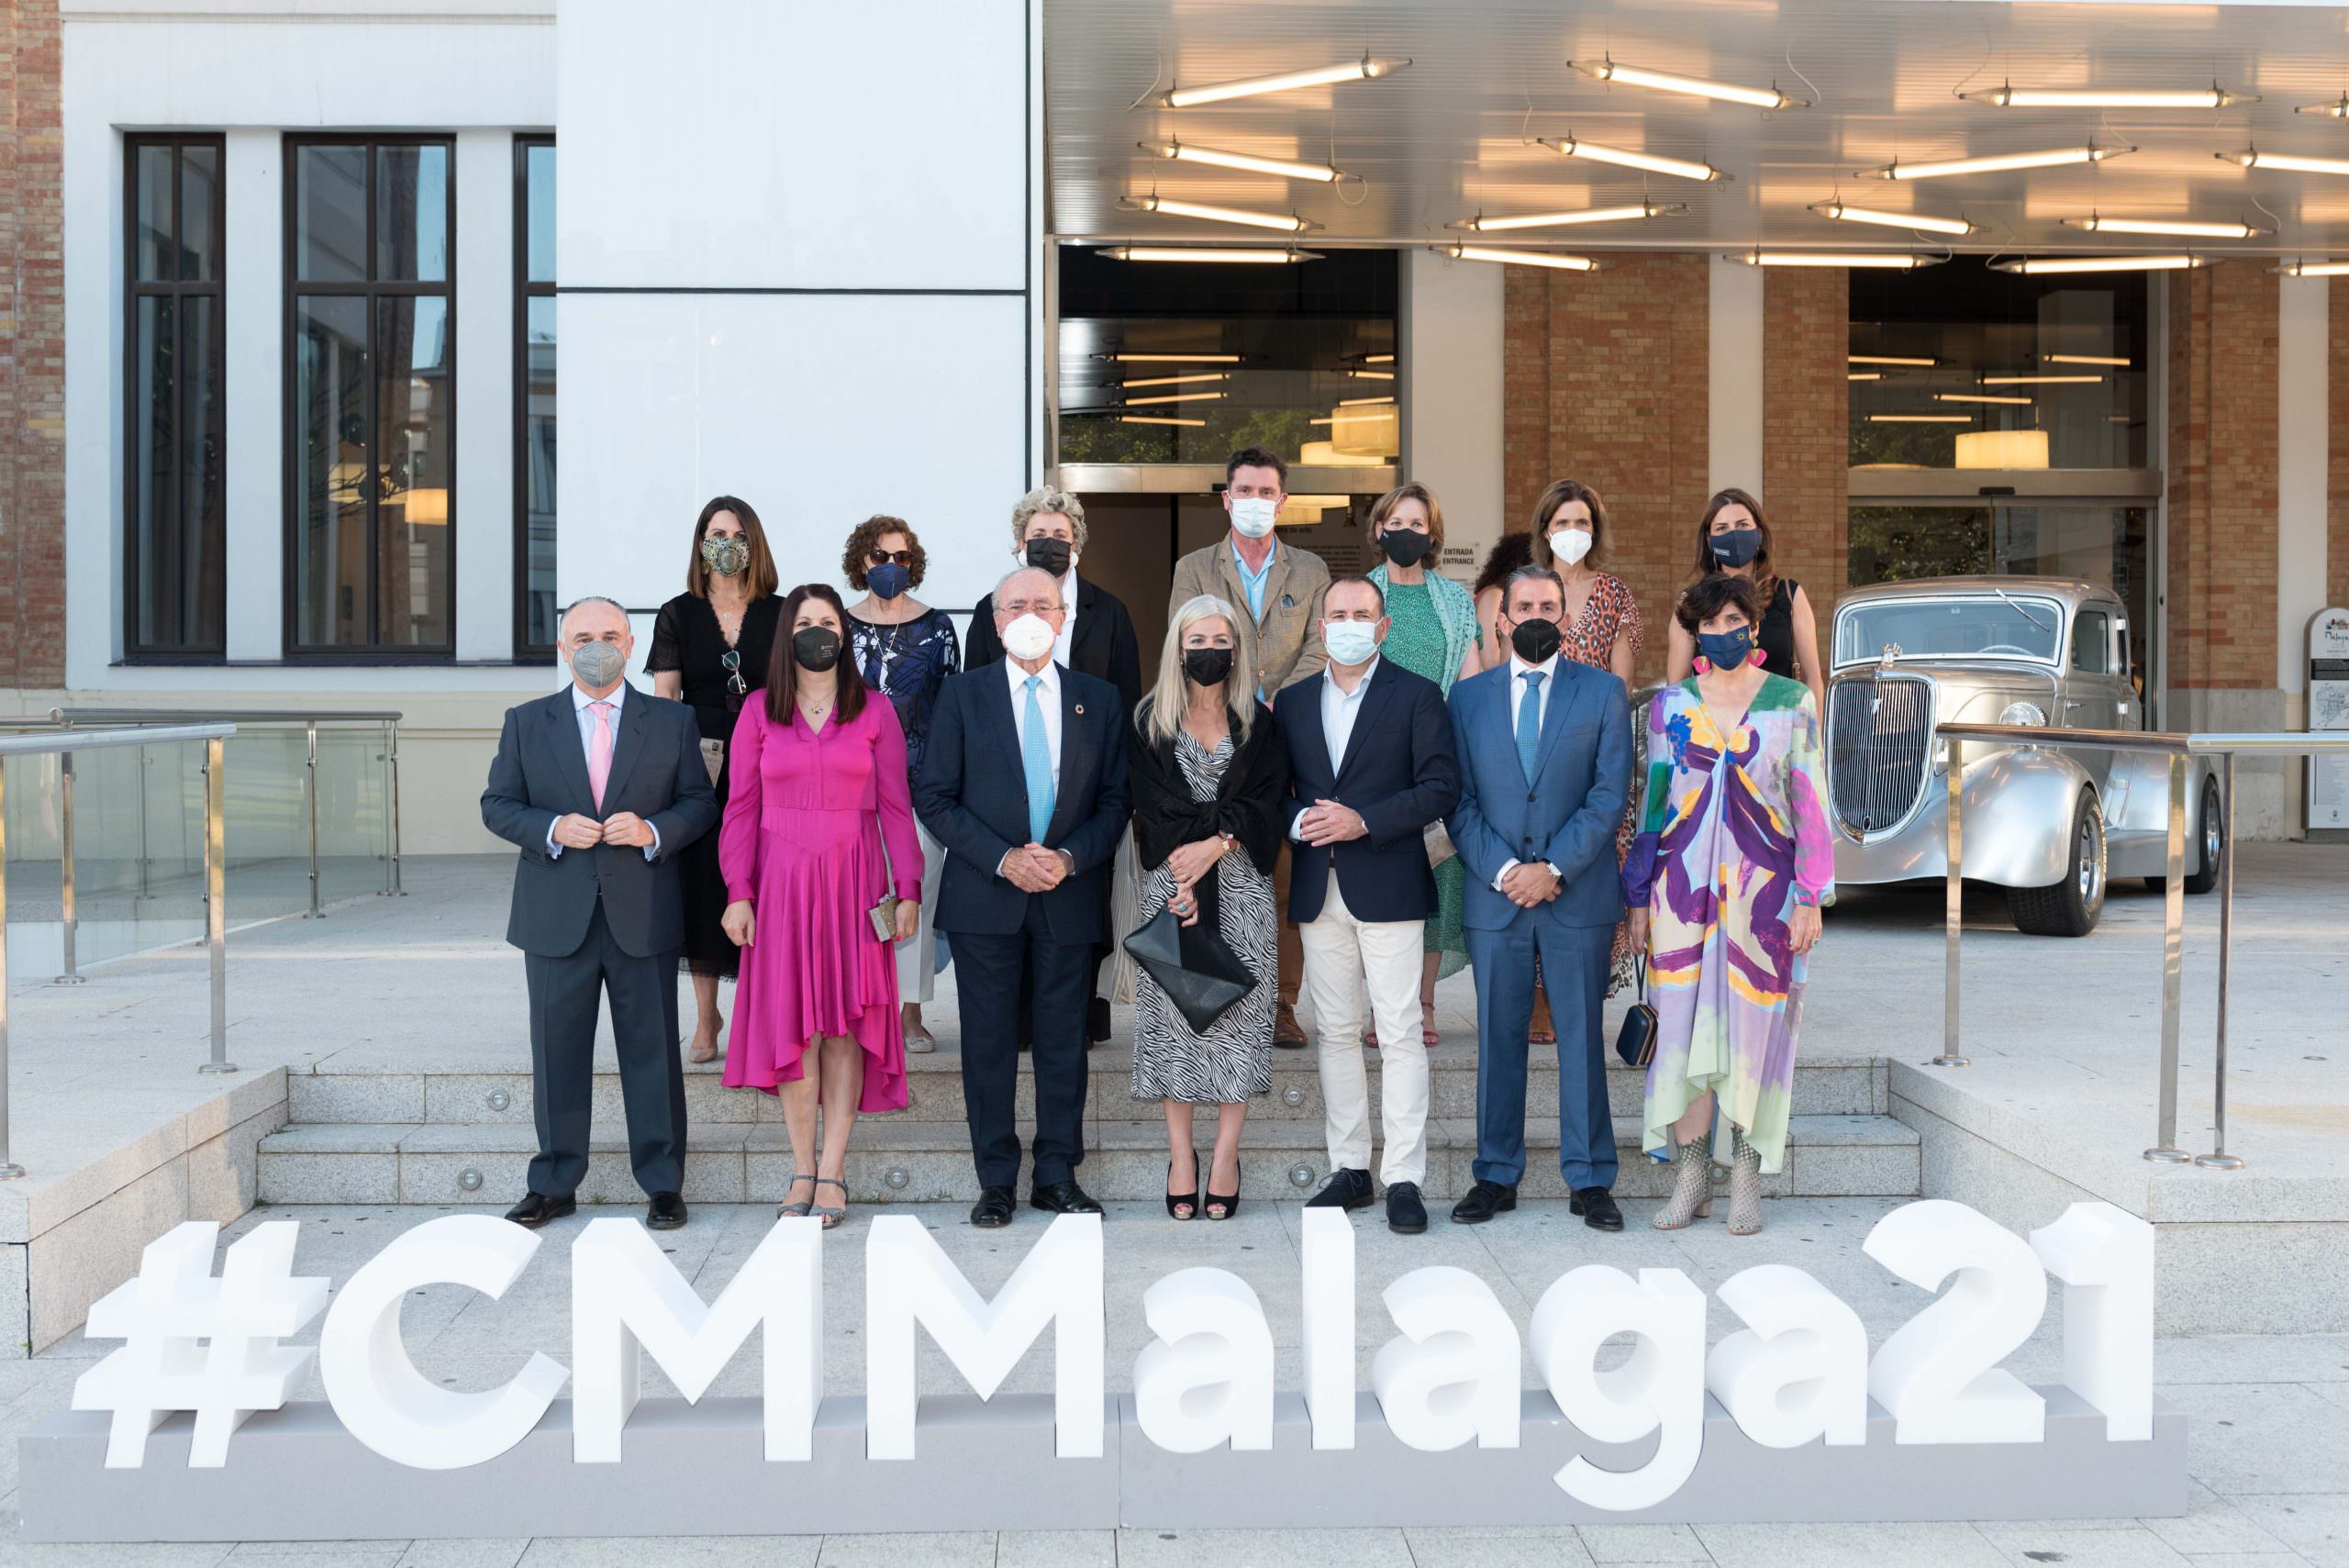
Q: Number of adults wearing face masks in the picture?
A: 14